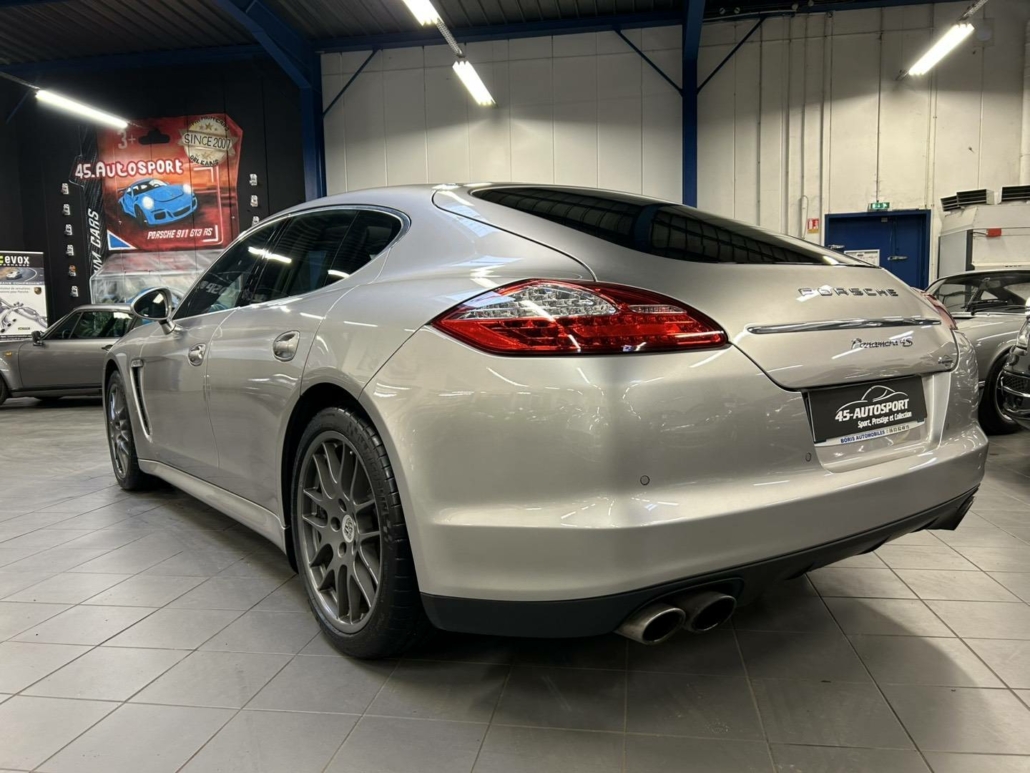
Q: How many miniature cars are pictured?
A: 9